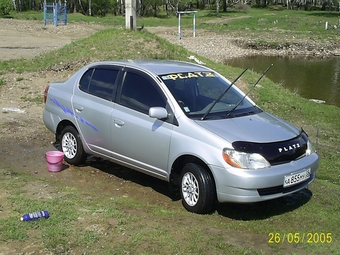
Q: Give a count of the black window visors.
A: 2